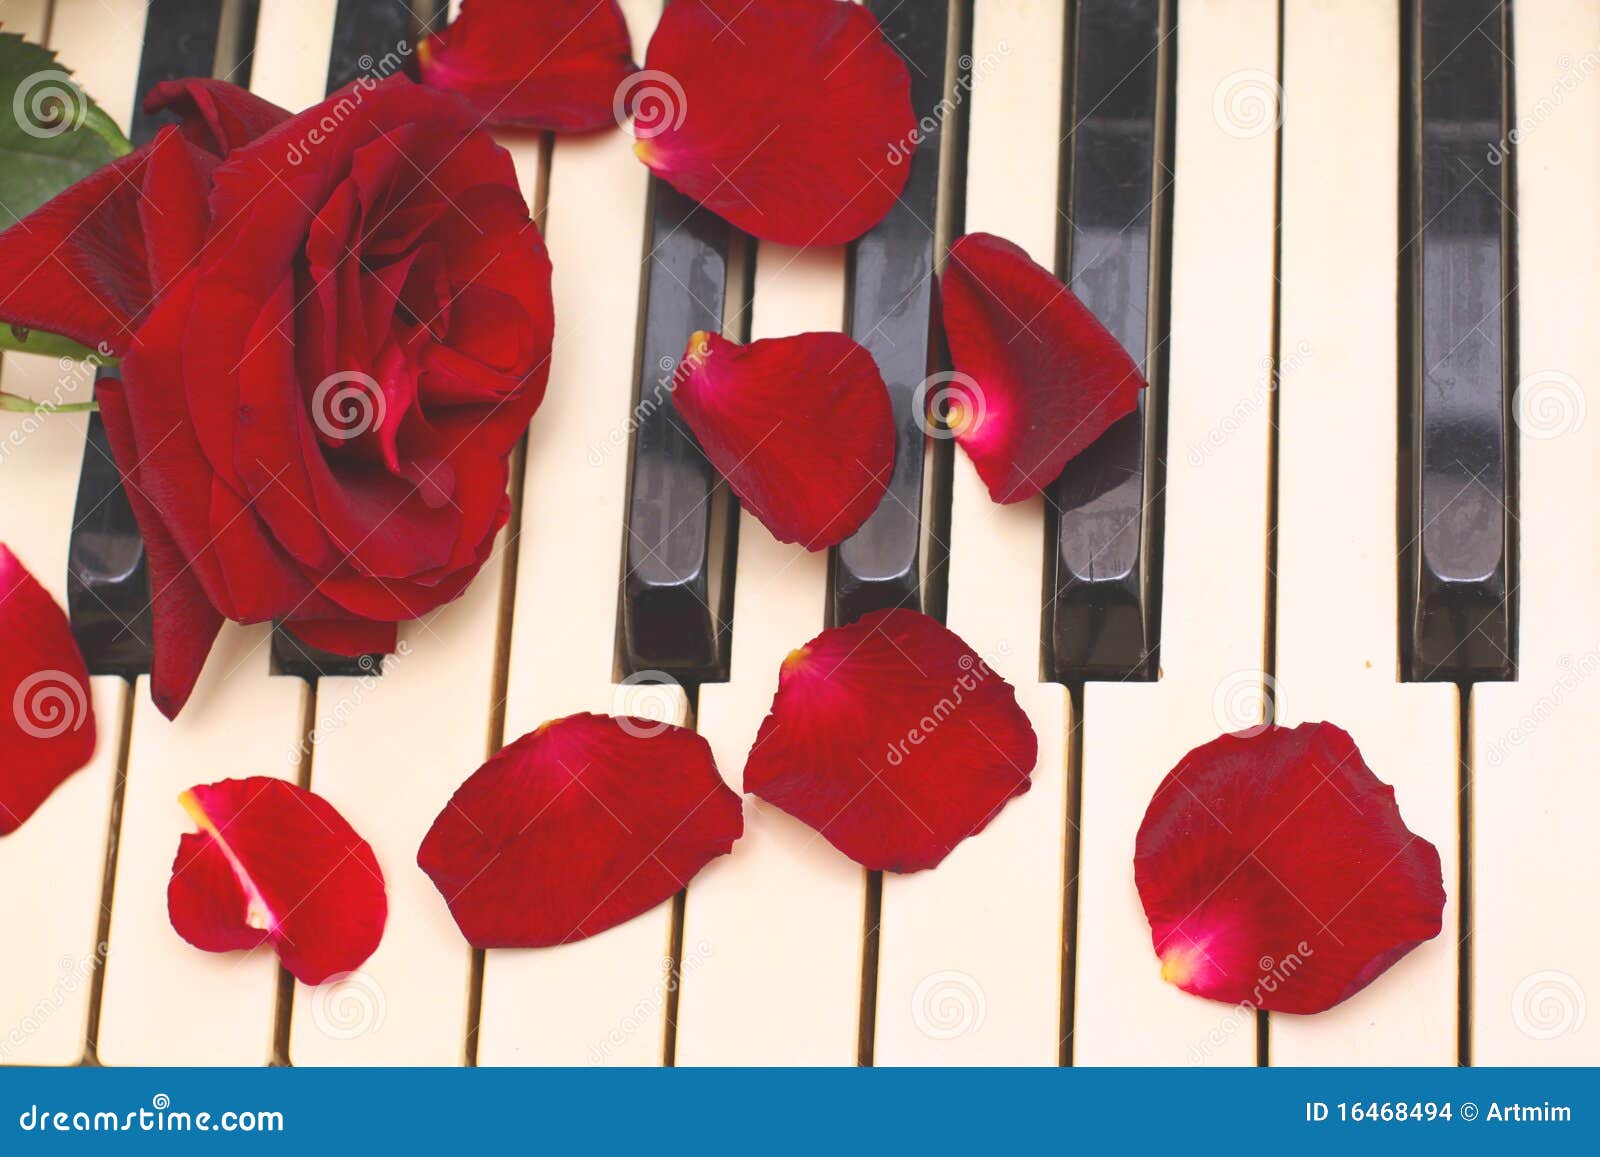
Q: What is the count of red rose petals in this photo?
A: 9